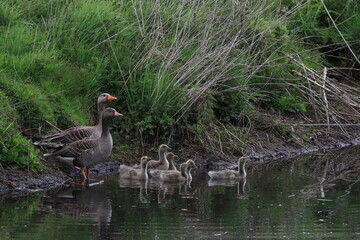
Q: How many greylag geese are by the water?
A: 8